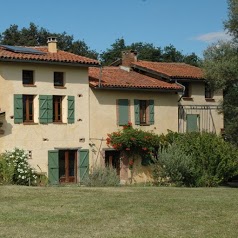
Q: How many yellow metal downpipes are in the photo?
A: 0